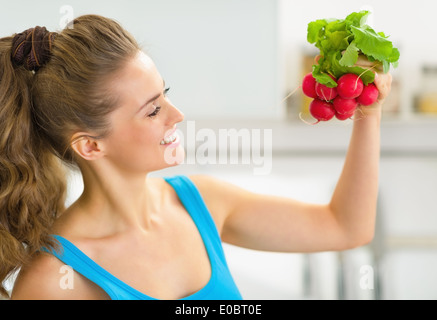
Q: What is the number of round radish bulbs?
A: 7